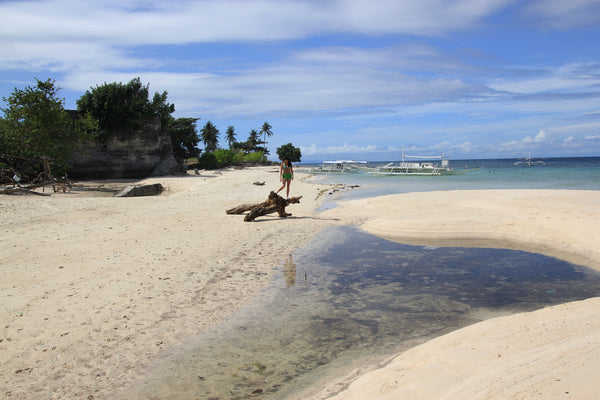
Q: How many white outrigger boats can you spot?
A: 3